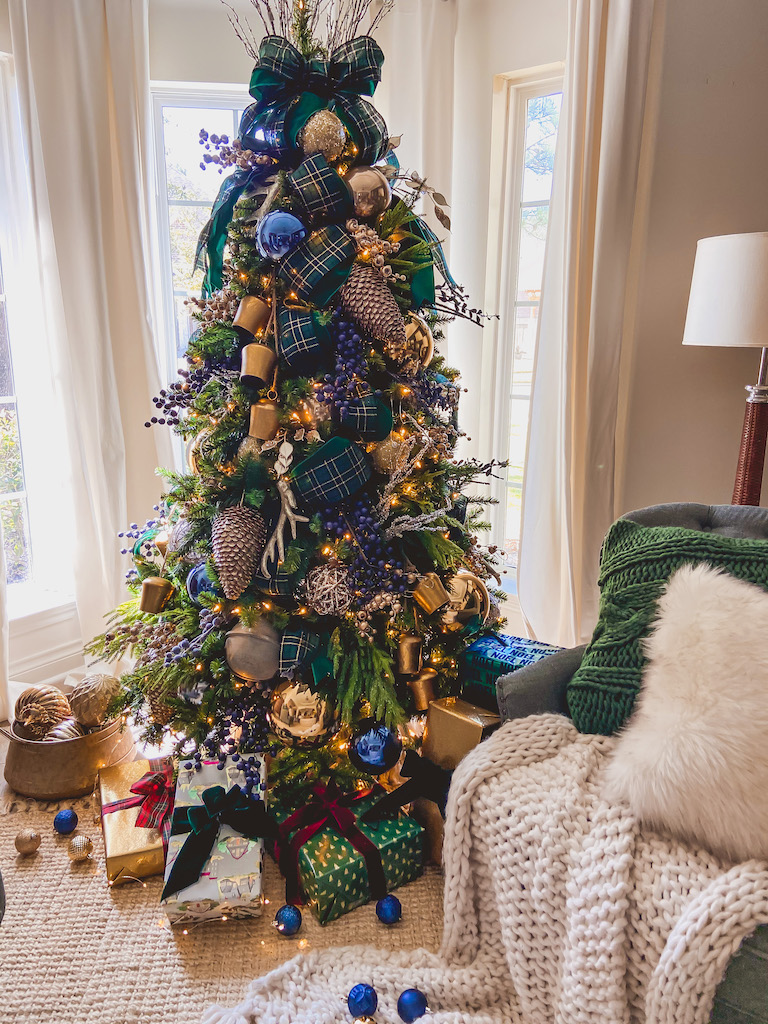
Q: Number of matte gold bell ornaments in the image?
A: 7